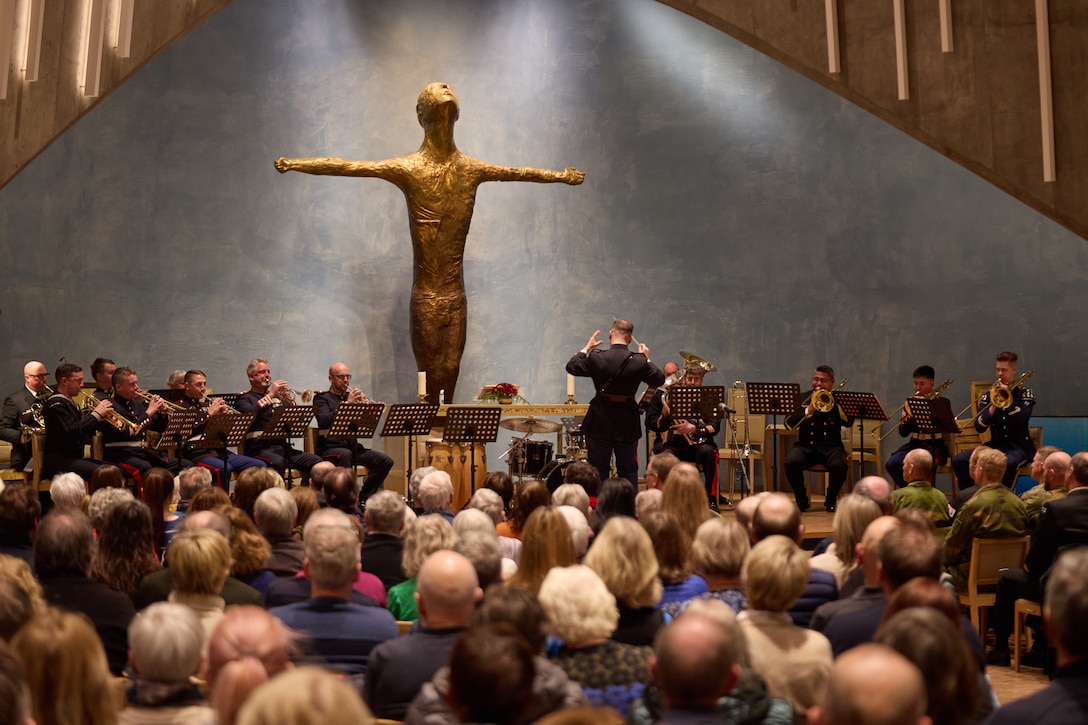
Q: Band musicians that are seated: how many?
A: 13